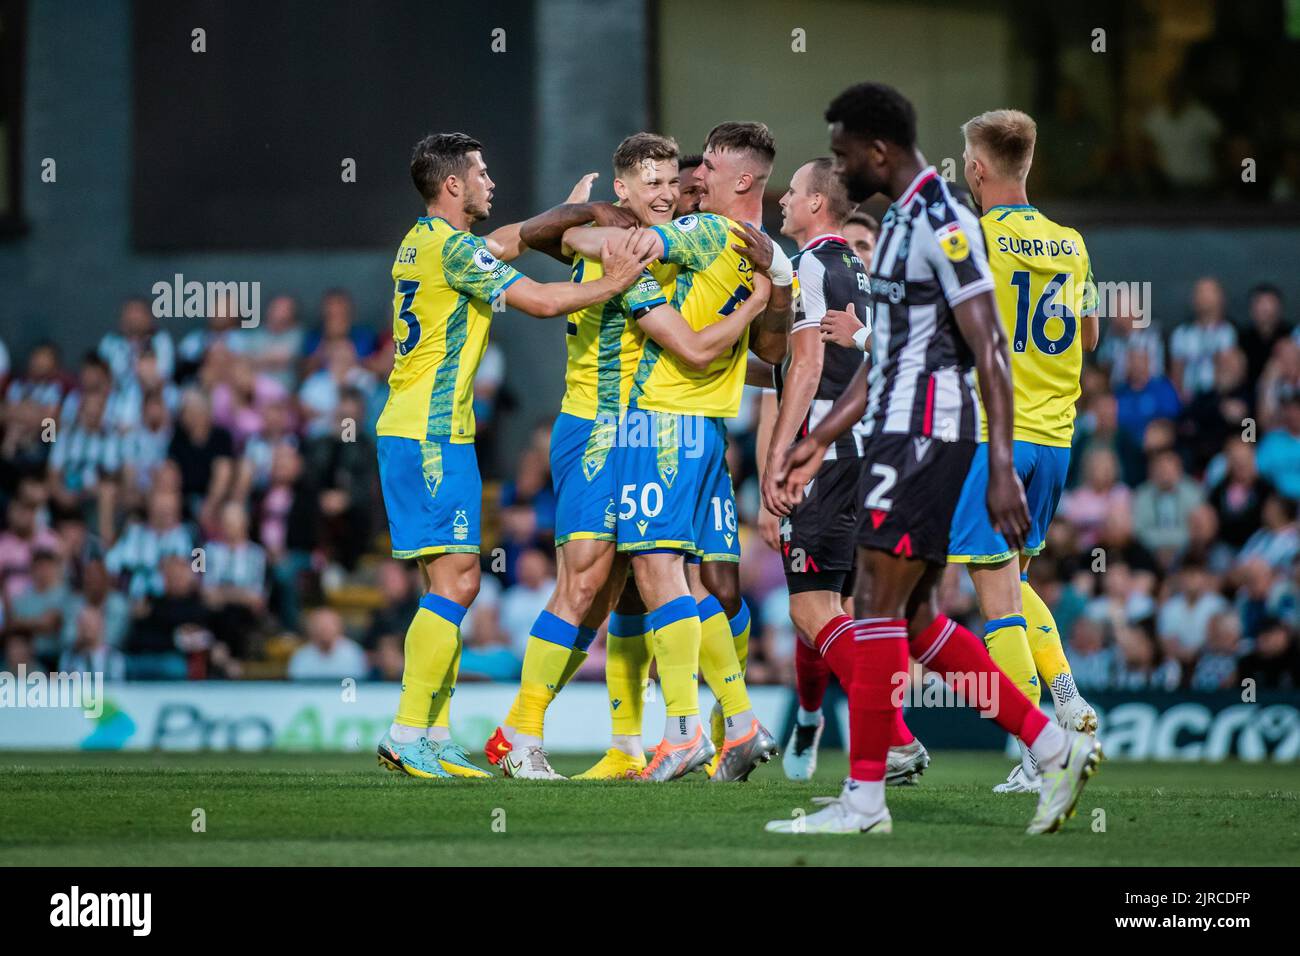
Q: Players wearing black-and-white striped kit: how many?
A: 2